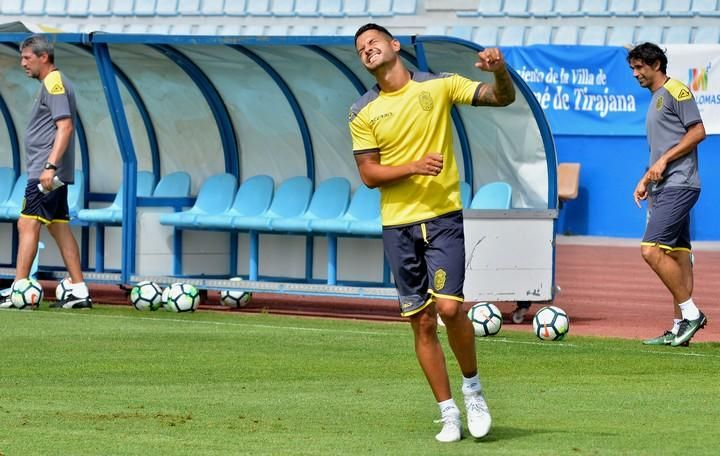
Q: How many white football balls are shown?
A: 8